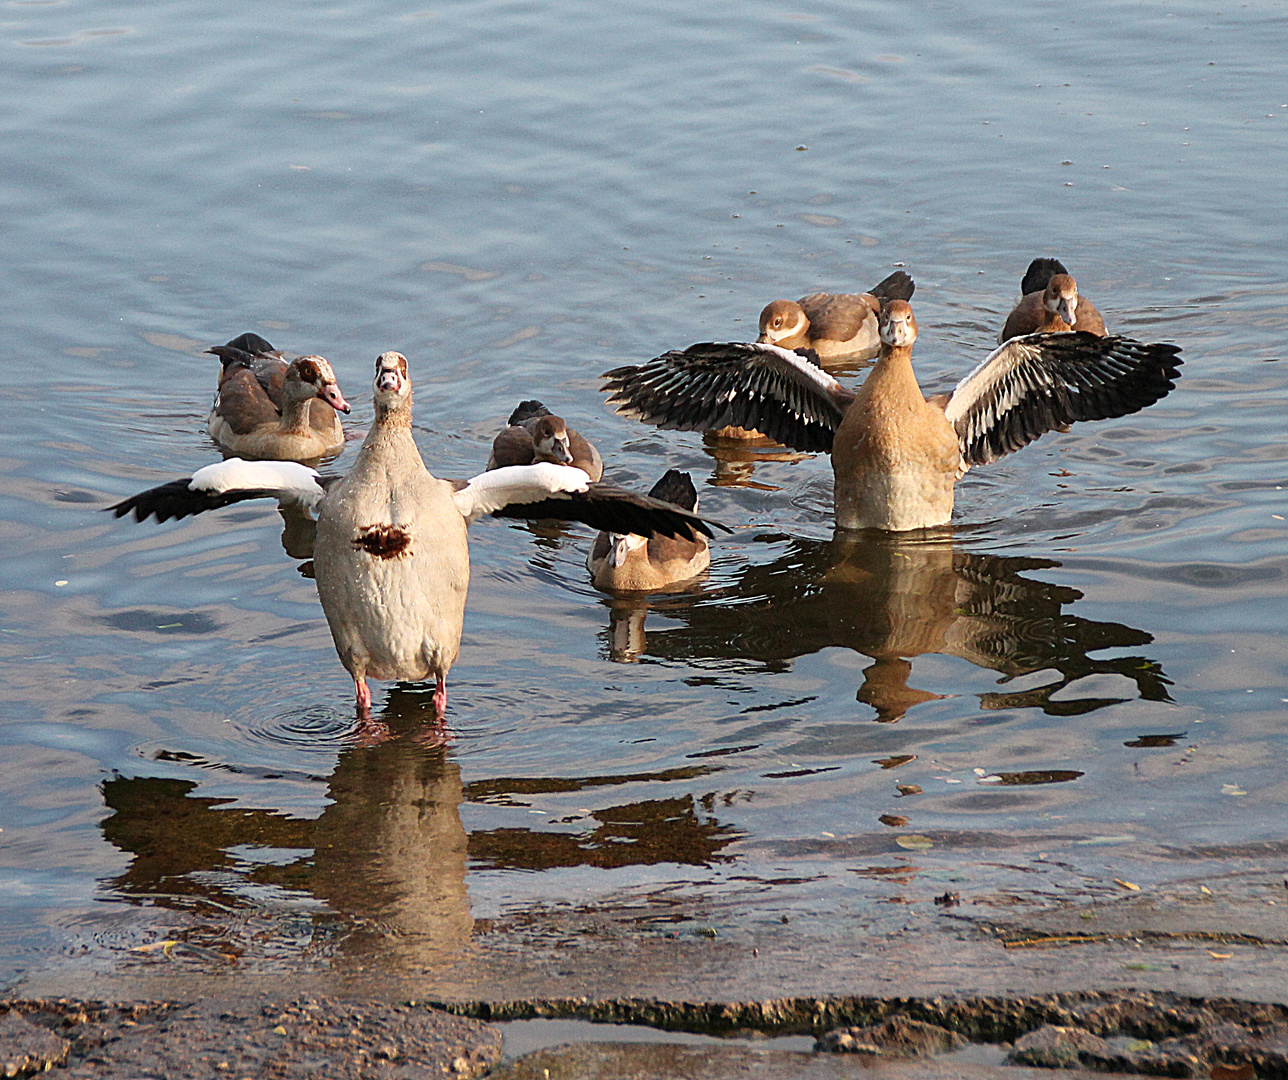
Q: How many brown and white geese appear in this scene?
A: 7